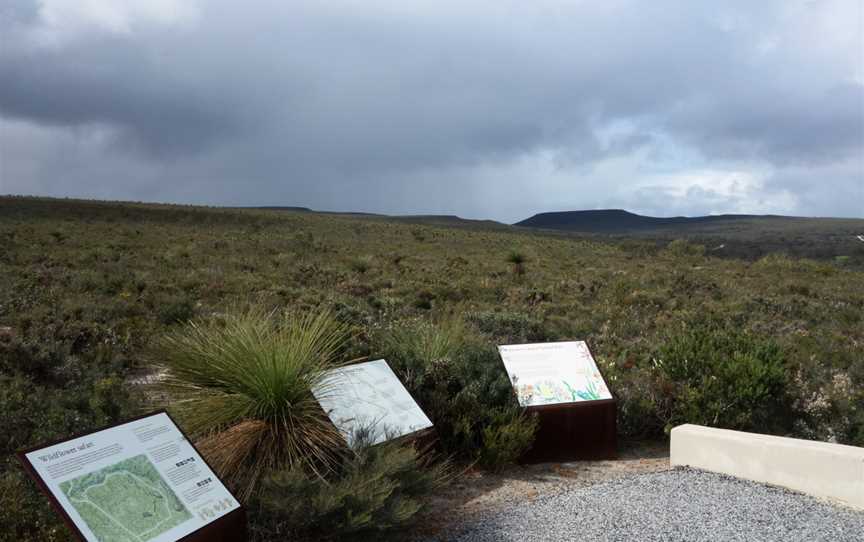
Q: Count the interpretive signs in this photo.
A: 3